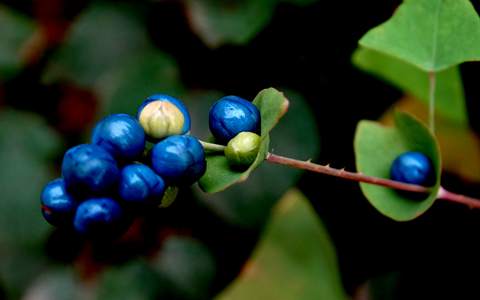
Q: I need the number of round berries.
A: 10